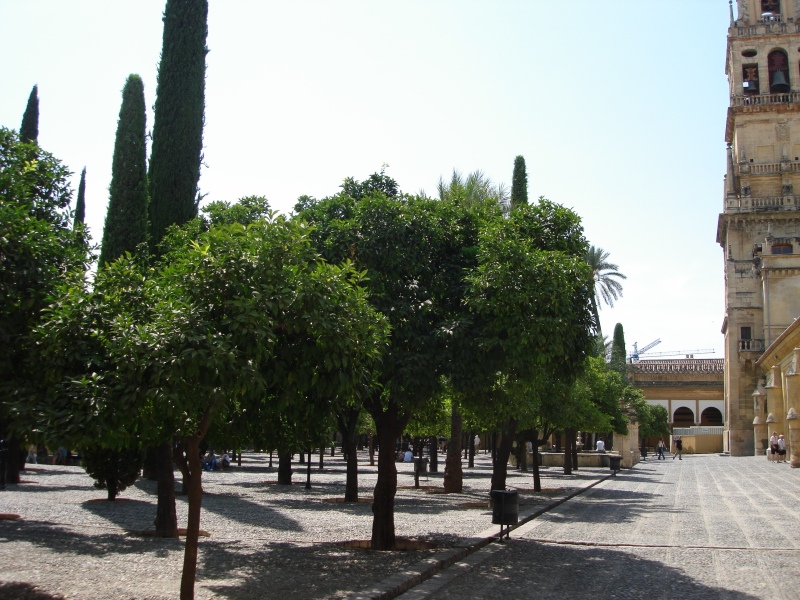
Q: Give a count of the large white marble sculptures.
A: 0